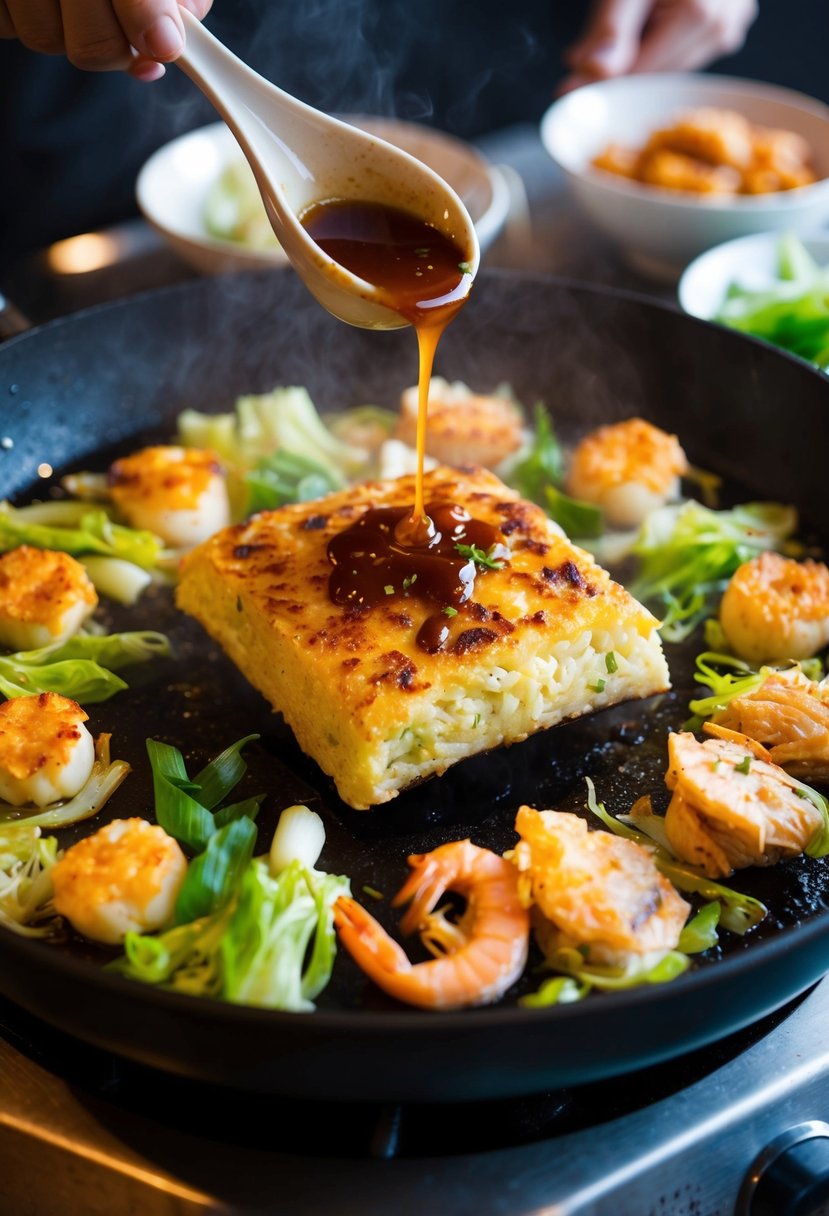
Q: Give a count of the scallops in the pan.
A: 7